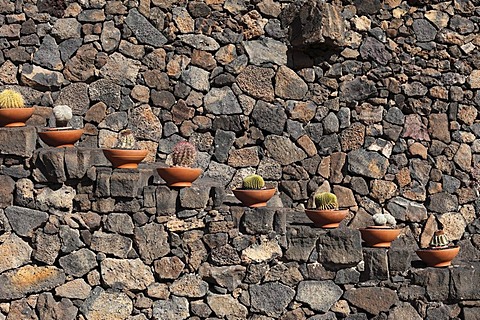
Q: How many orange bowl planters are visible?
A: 8